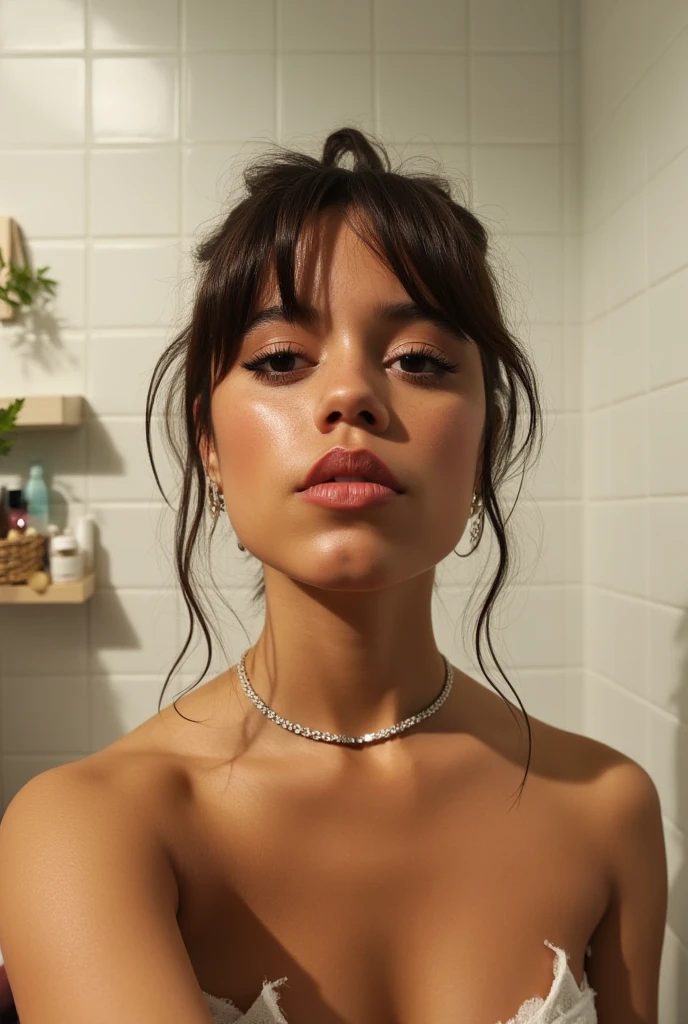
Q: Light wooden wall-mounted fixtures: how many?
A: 3